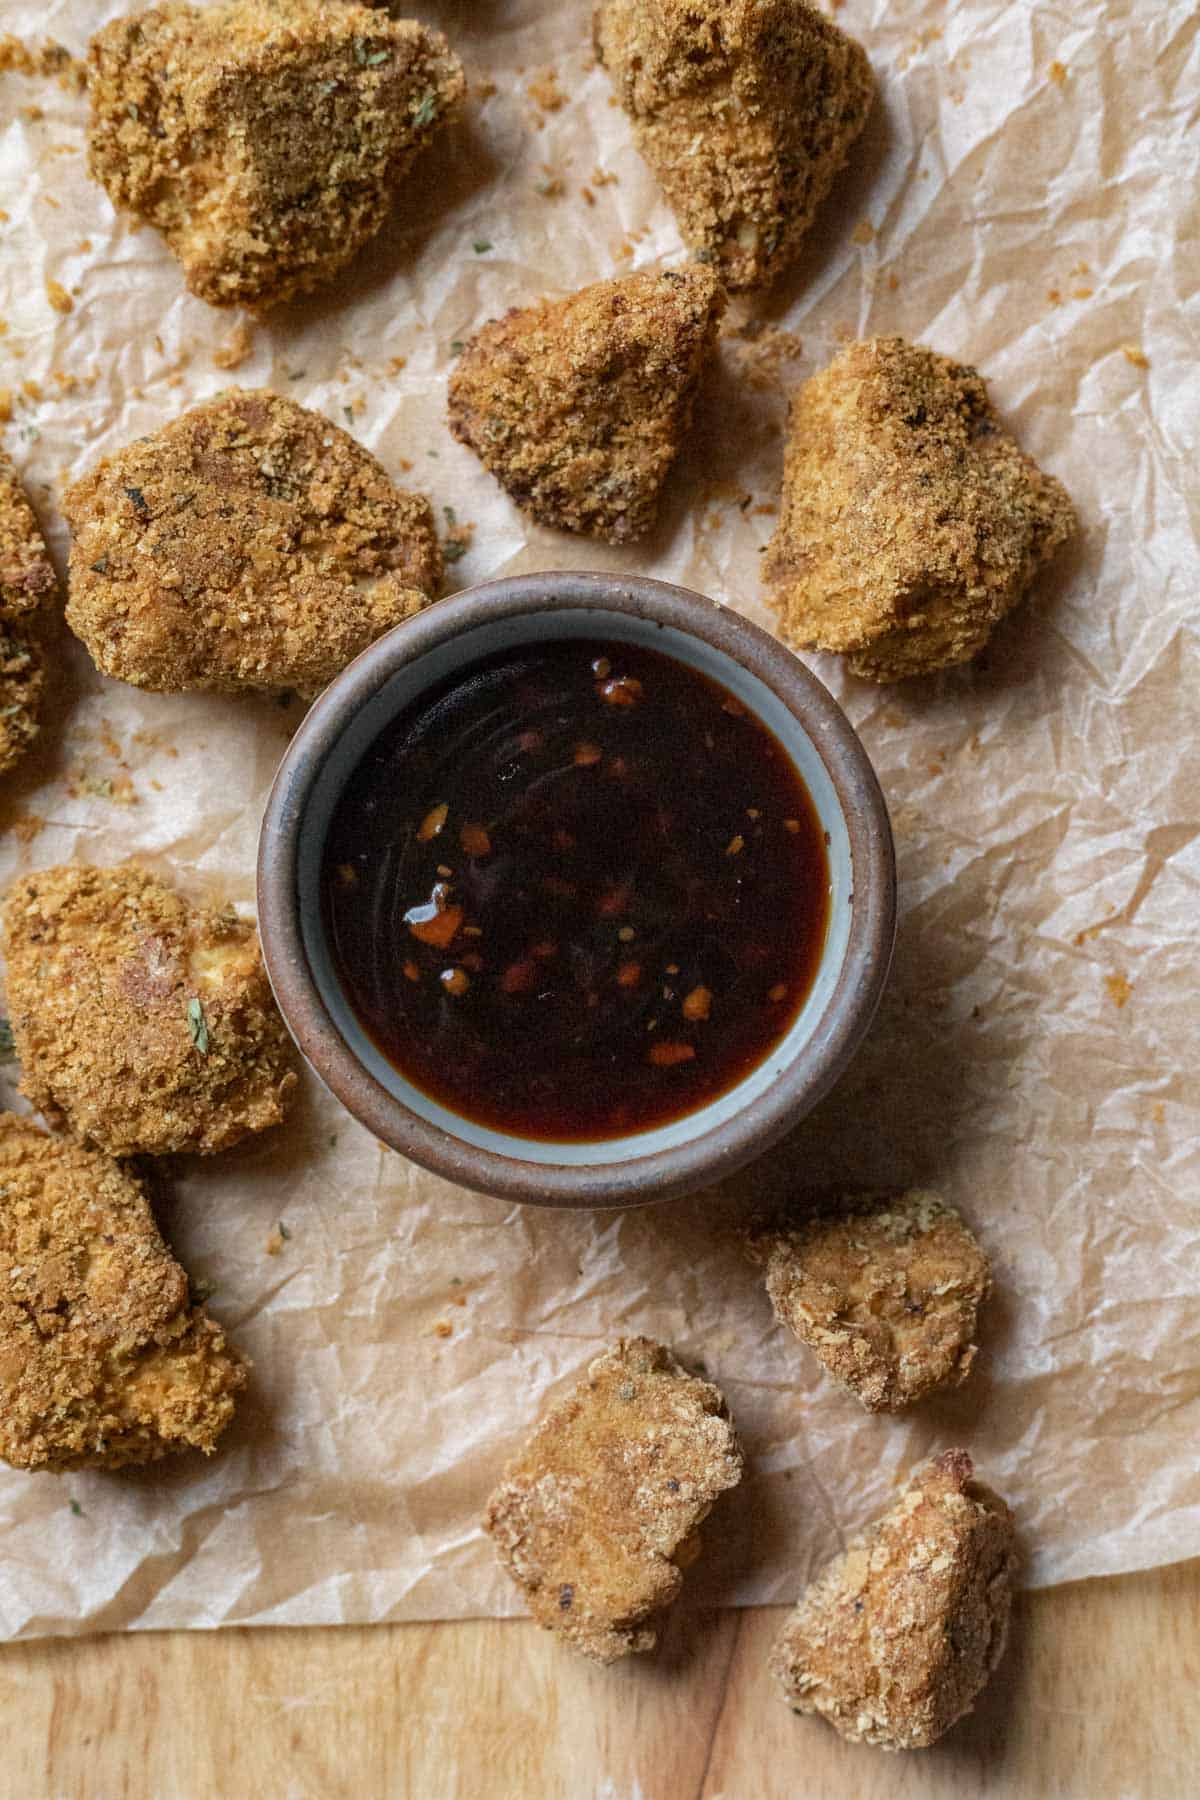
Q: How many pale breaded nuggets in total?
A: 3